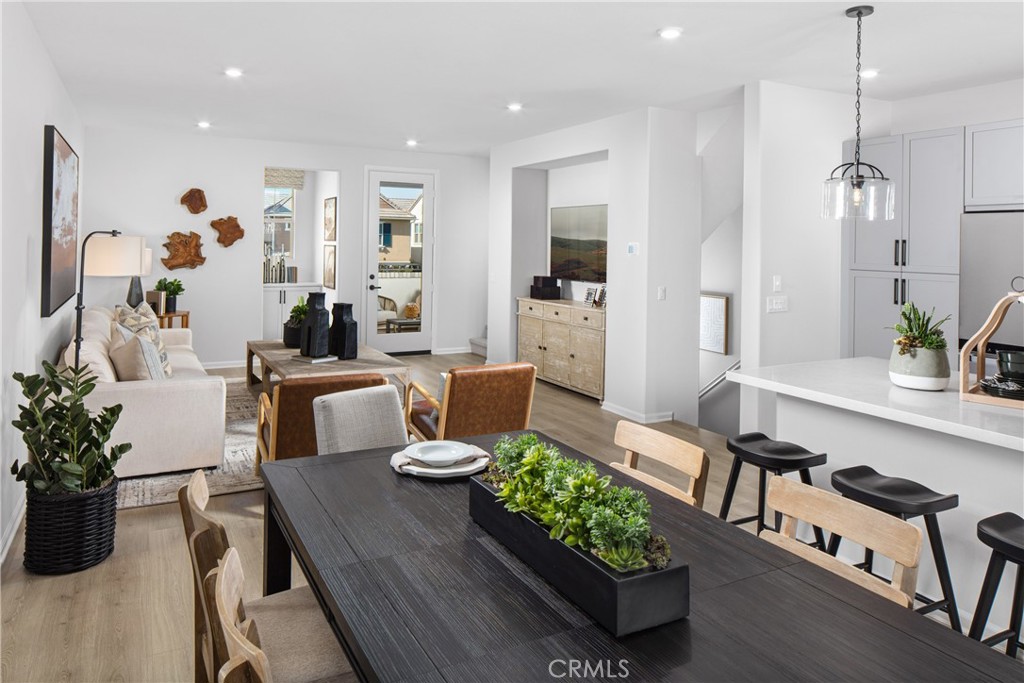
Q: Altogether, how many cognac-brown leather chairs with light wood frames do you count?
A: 2